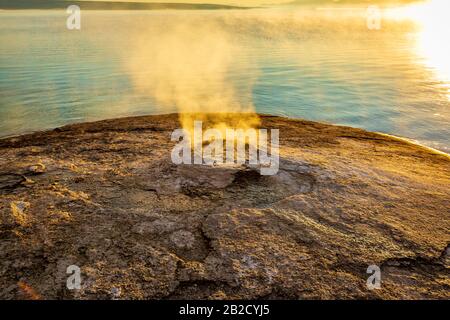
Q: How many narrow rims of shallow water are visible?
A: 1